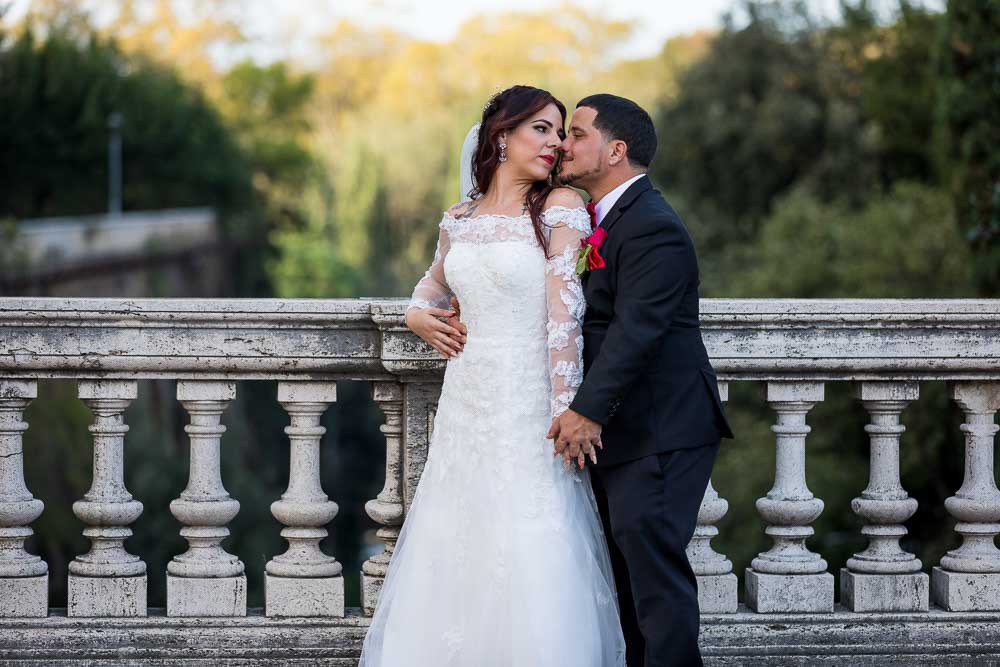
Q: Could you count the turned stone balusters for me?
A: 9